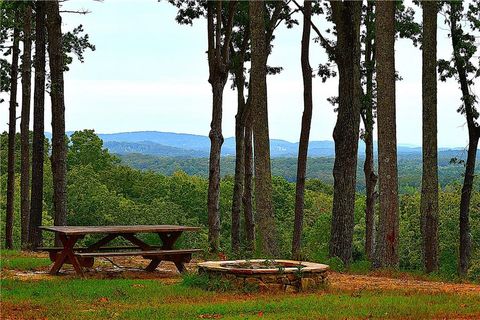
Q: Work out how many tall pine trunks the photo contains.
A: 14